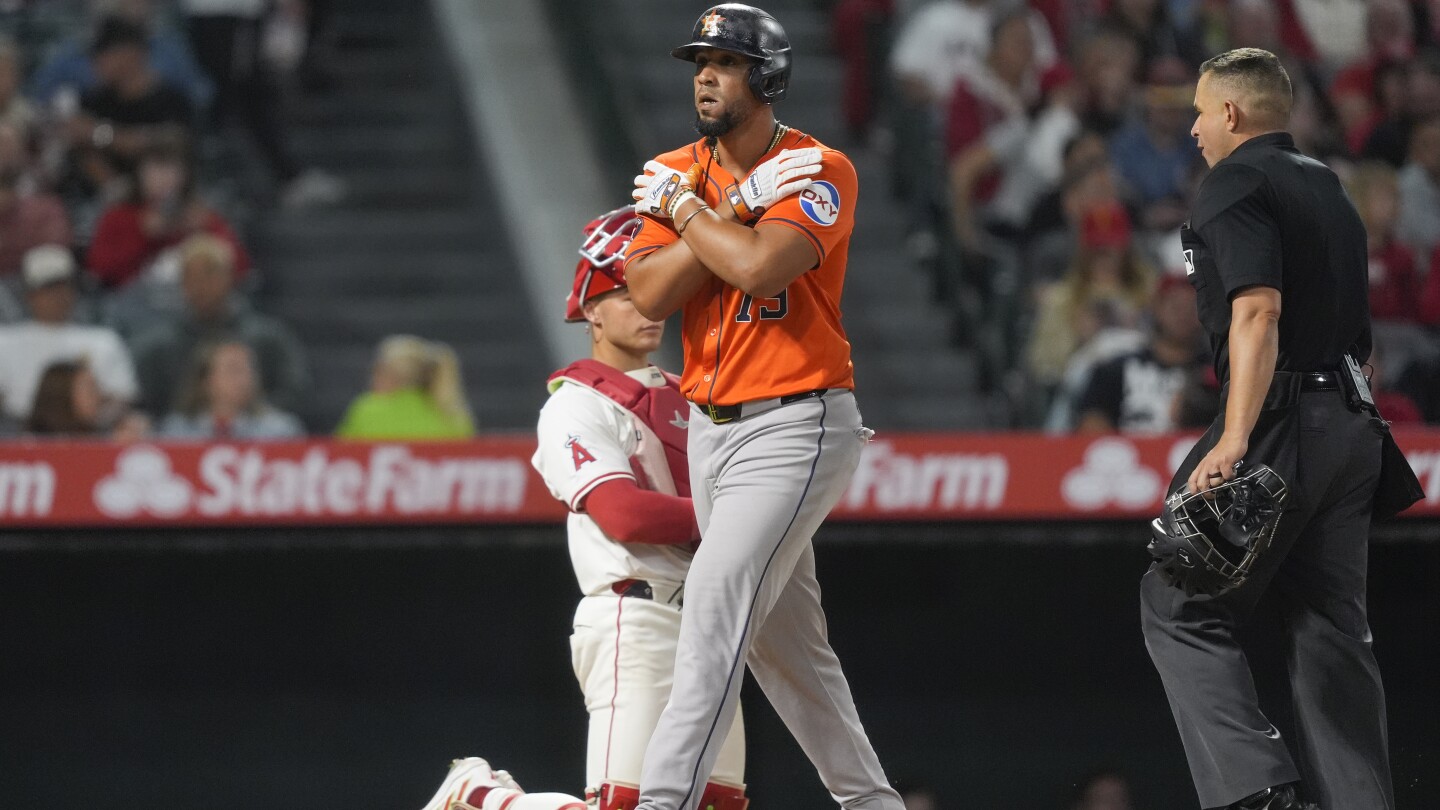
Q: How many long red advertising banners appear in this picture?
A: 1